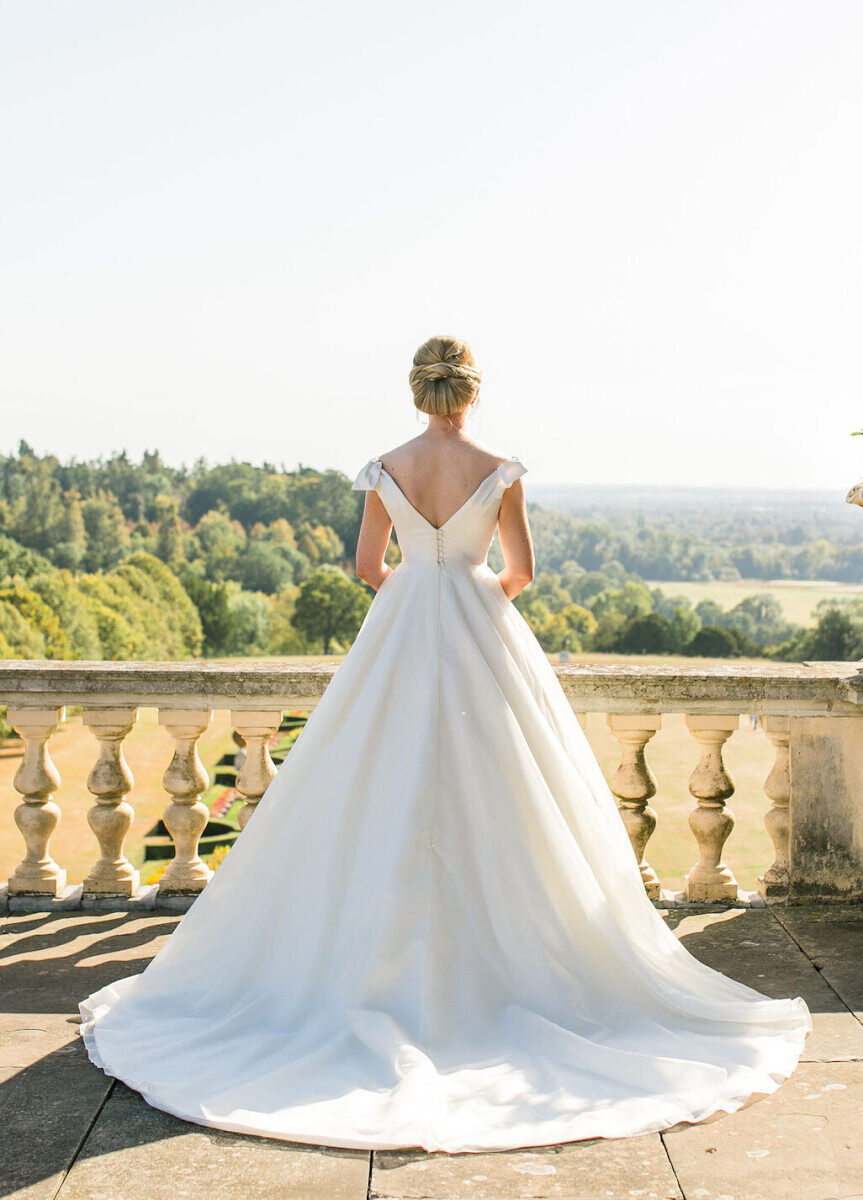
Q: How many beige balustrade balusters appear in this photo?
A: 7